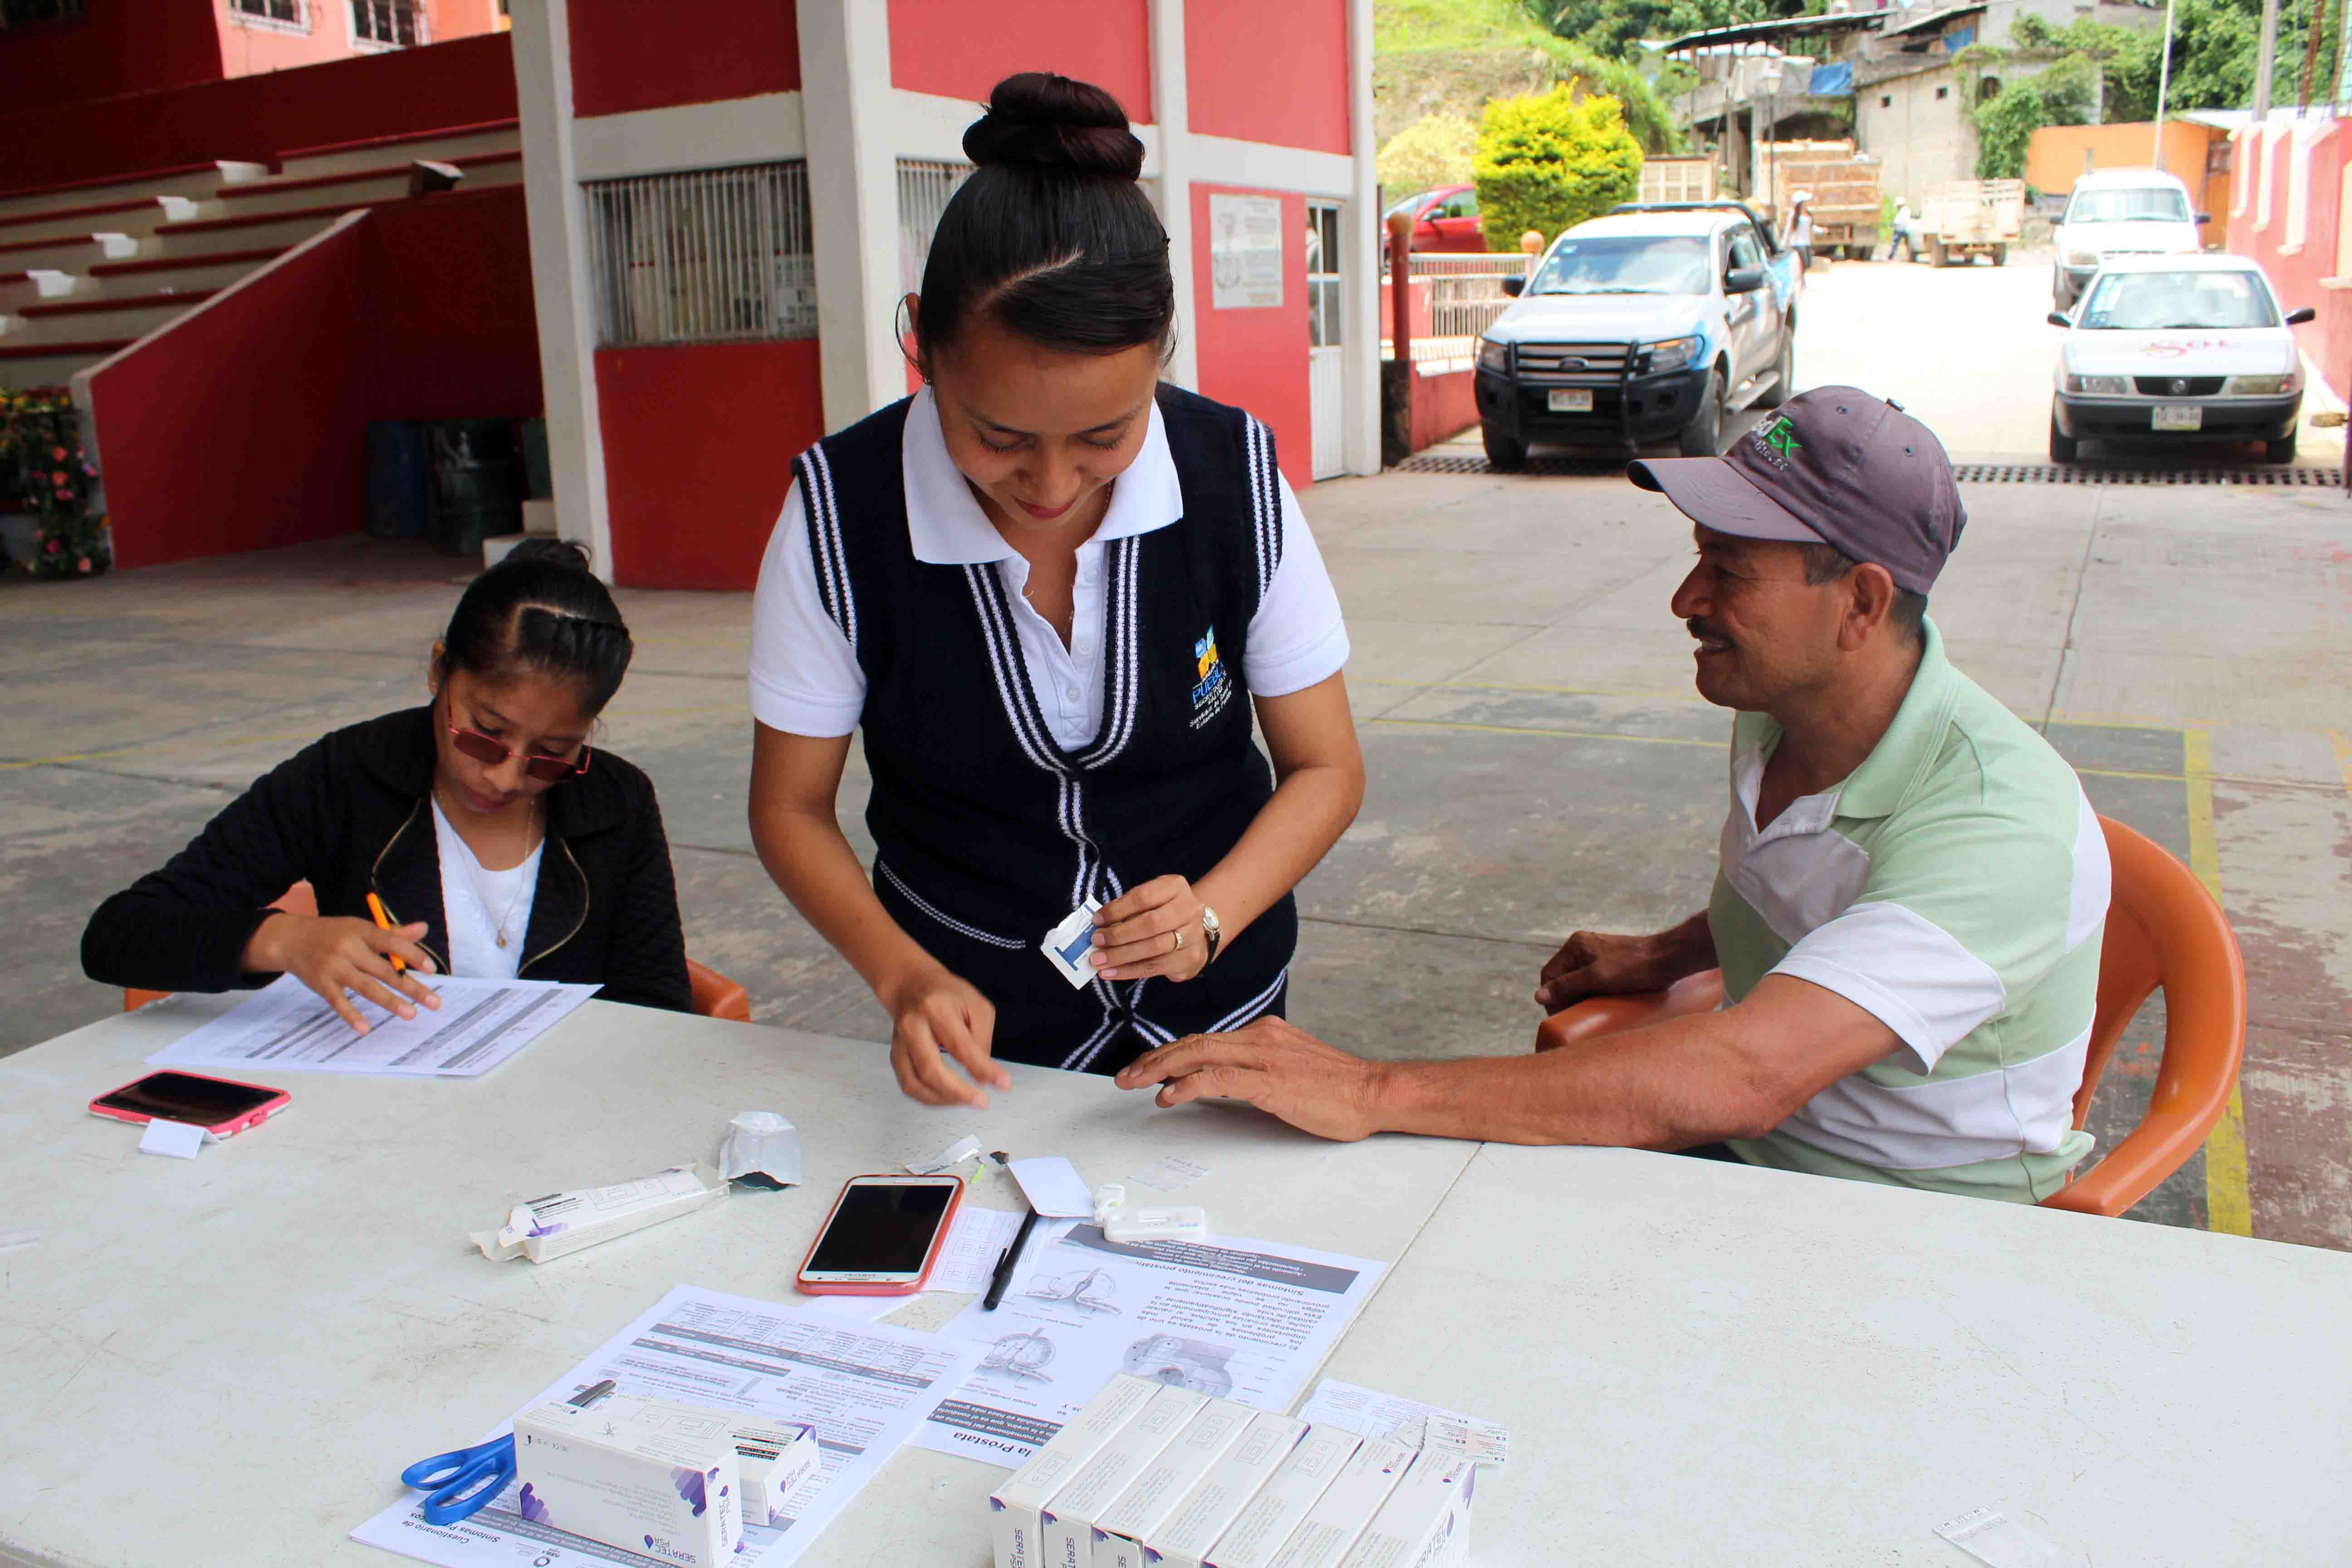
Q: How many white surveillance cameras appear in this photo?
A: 0